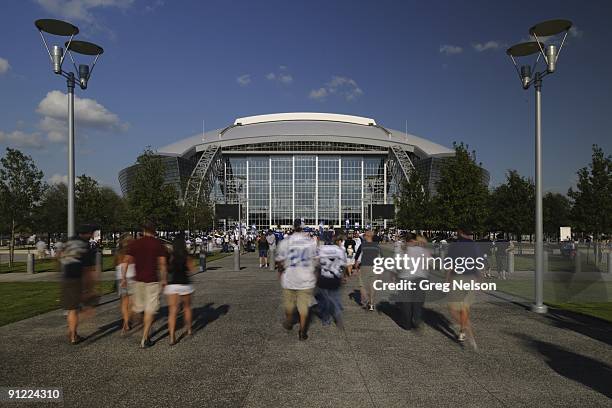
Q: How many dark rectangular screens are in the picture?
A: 2